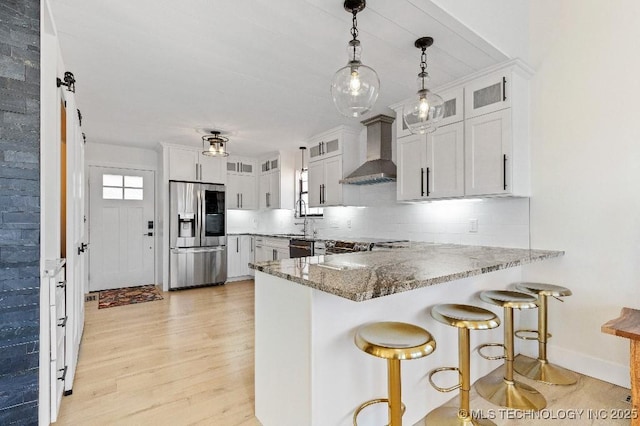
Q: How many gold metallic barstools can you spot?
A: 4